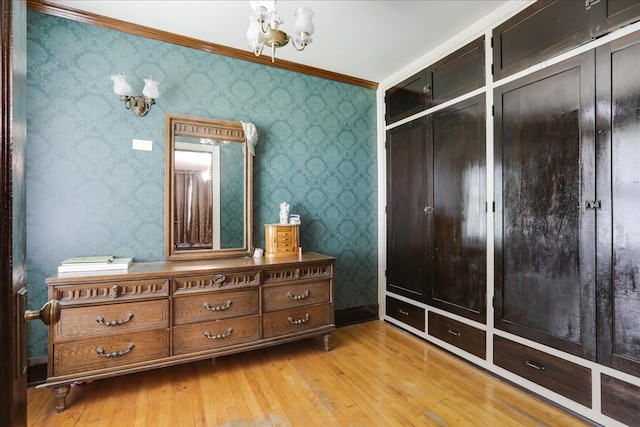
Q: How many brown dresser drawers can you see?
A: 9